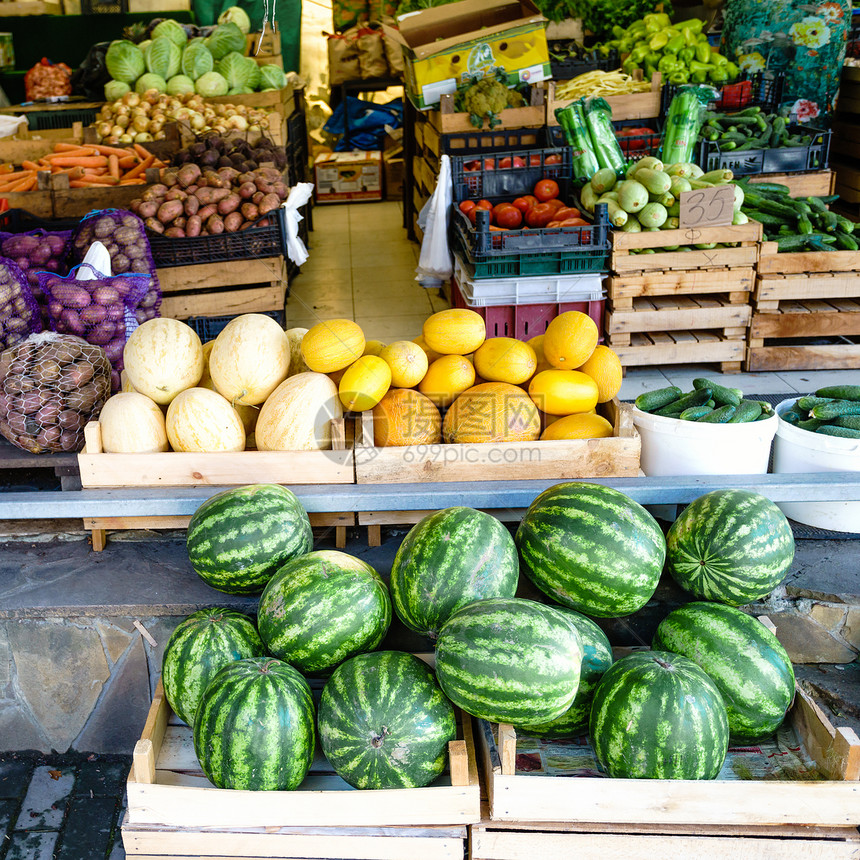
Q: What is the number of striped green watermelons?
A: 12